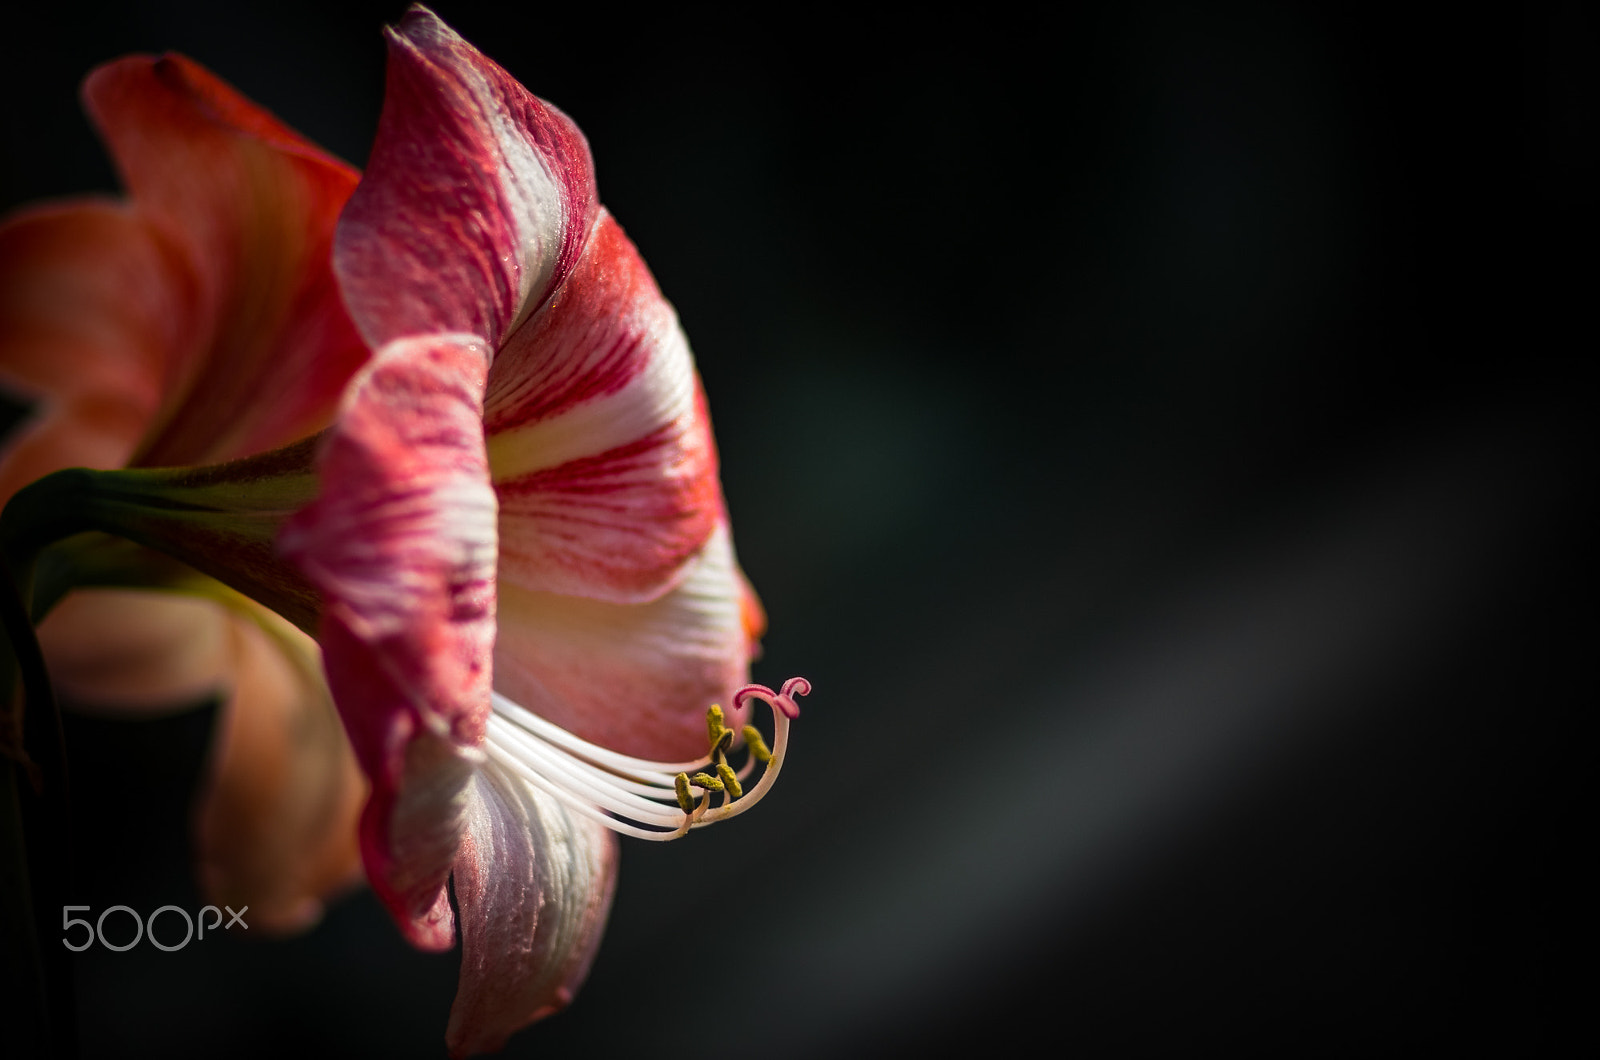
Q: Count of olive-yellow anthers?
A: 6